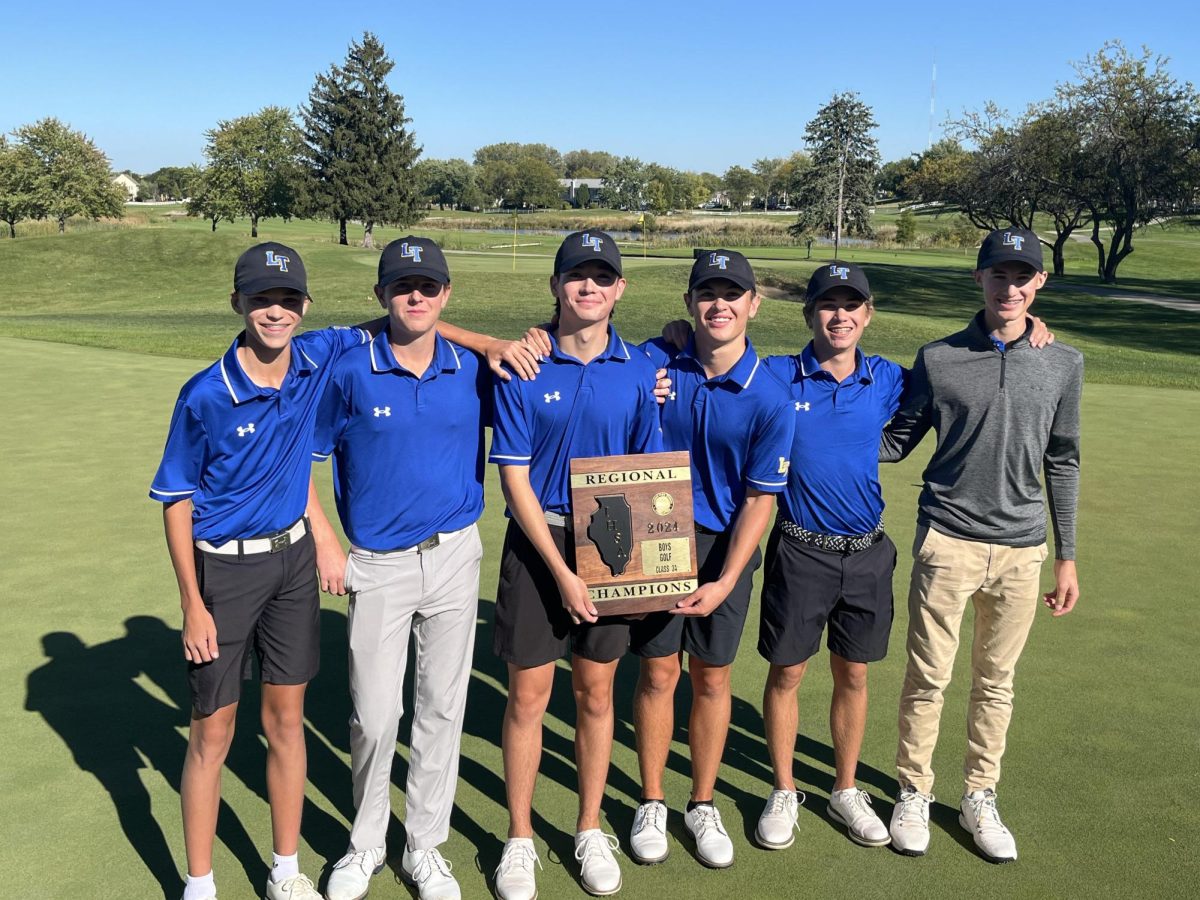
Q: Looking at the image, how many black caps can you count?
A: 6